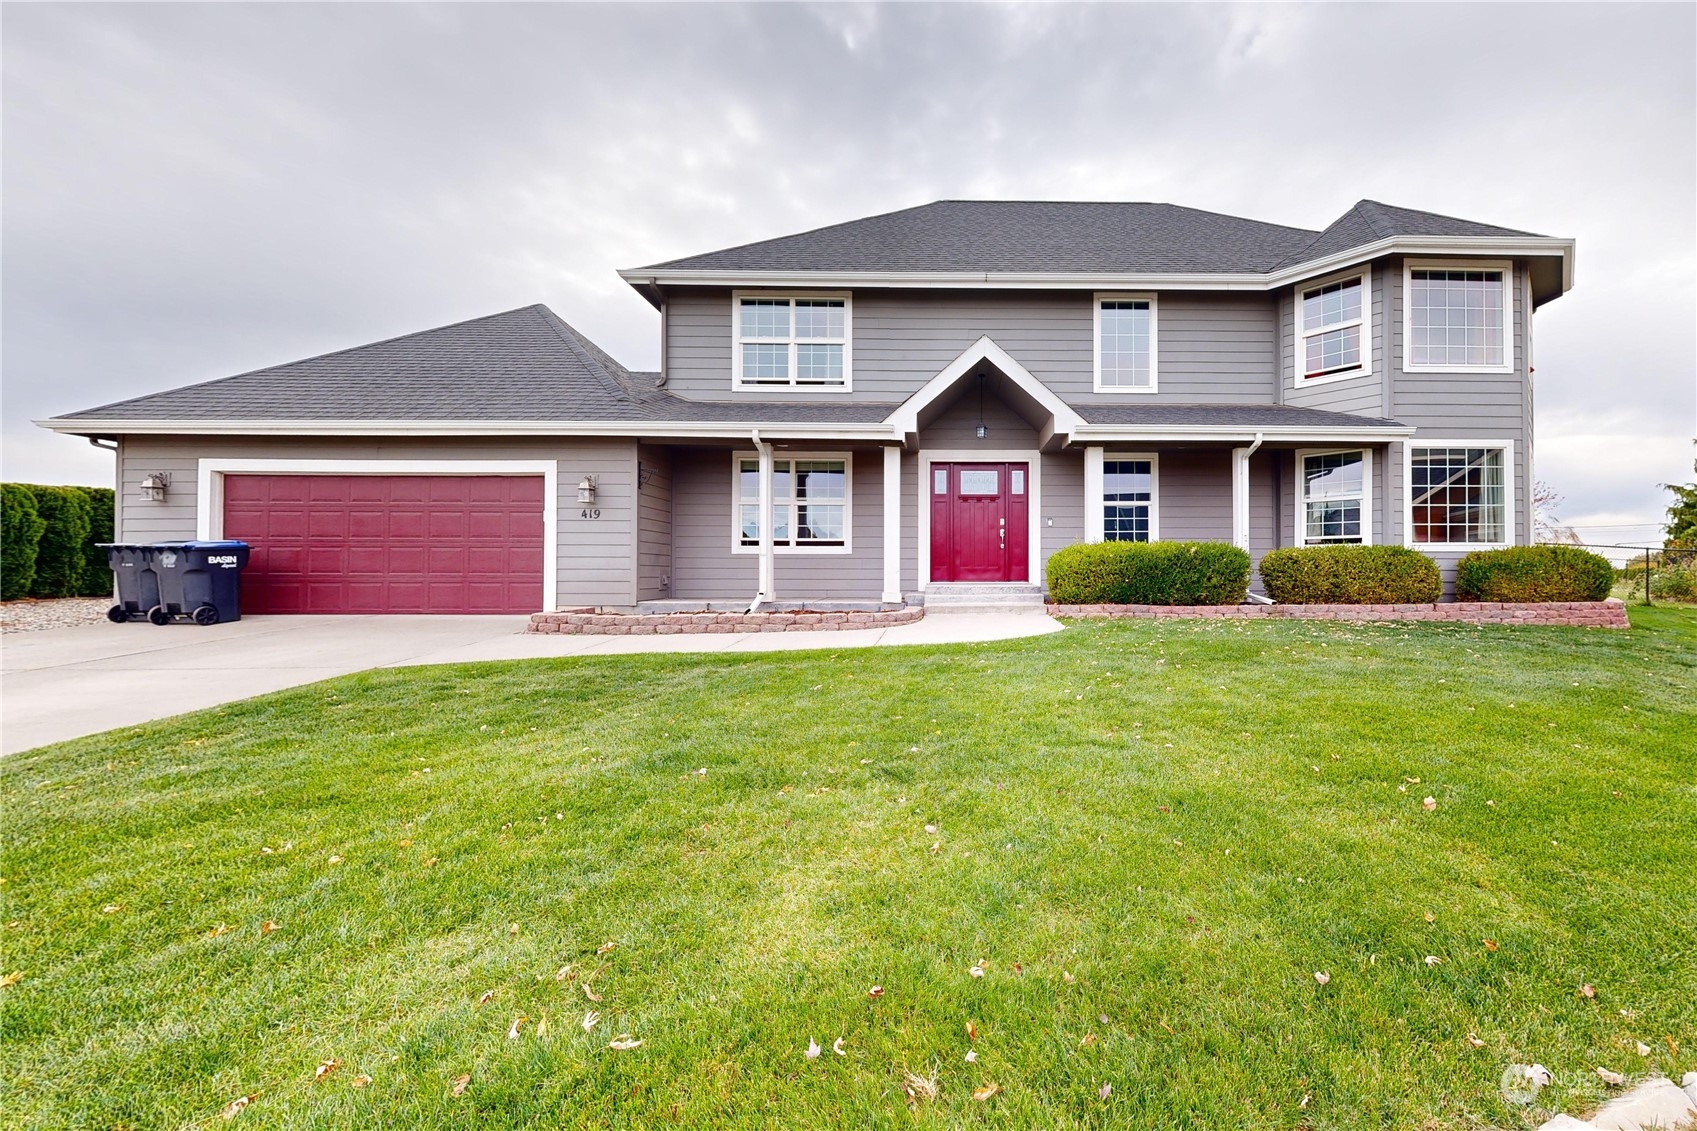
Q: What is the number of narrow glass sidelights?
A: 2